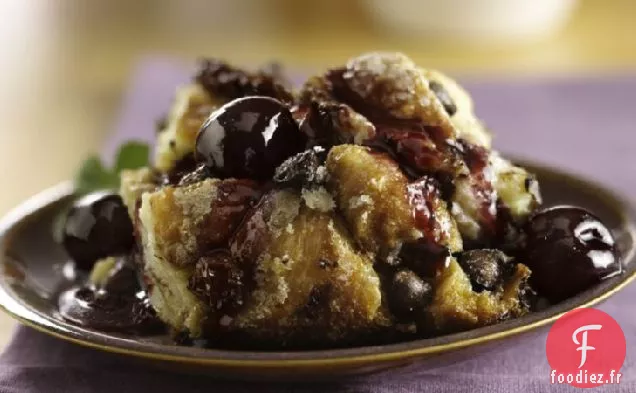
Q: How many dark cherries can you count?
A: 3